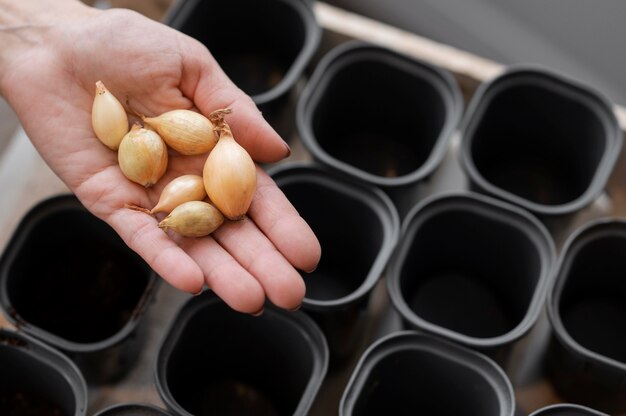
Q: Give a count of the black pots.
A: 12